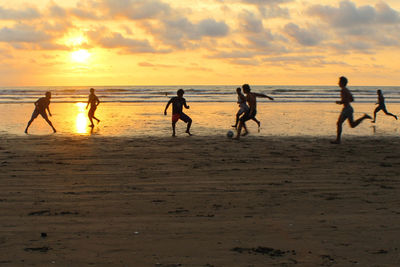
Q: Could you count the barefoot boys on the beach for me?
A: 7